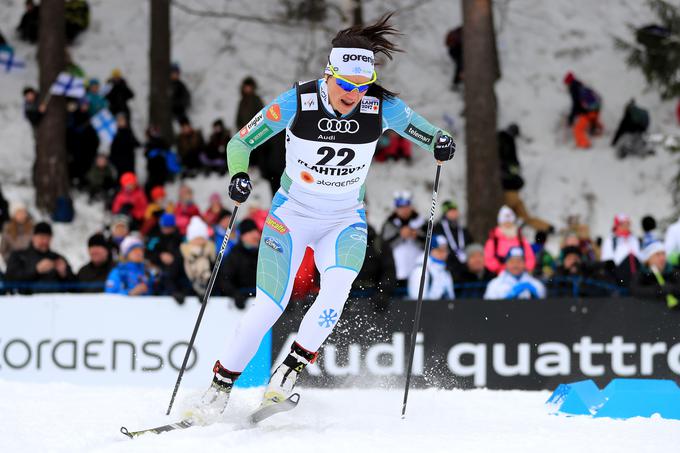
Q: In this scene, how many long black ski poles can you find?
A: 2